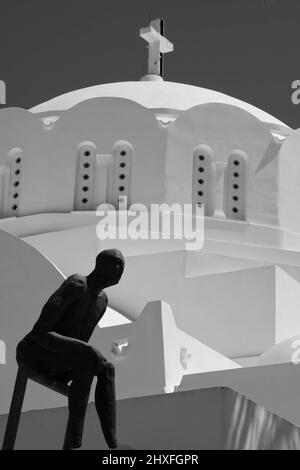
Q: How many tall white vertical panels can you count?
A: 5